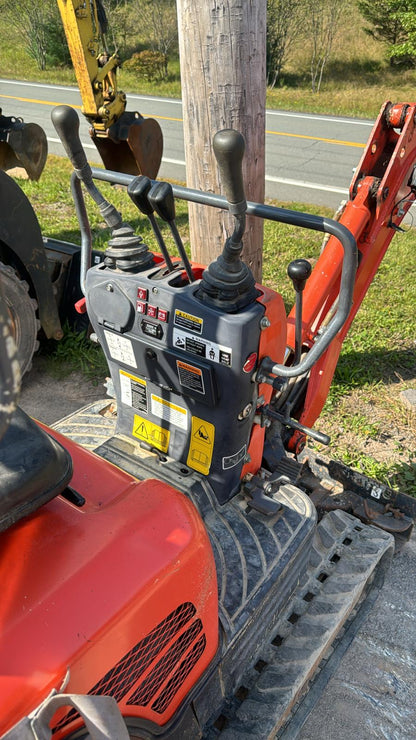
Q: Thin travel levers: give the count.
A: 2